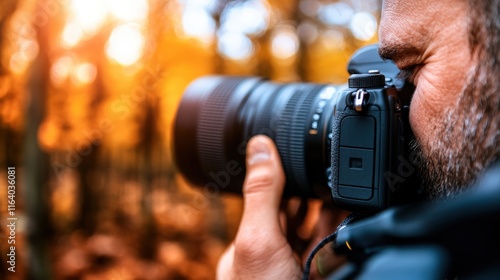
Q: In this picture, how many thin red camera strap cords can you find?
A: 0